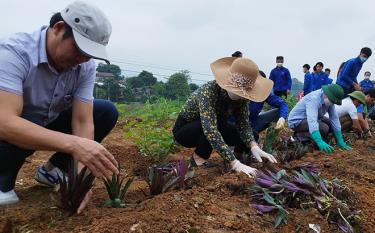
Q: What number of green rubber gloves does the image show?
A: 2